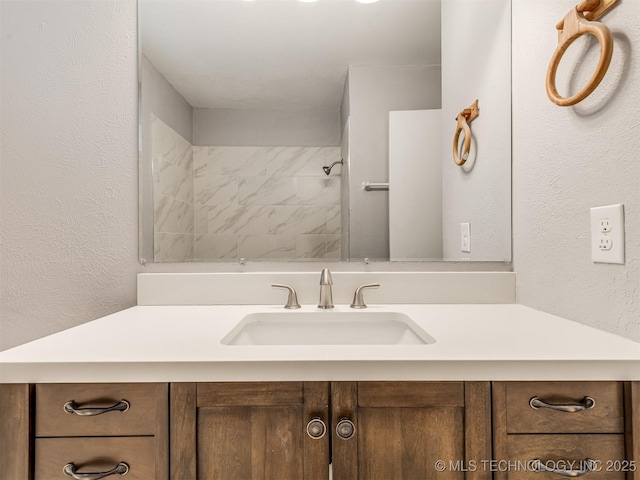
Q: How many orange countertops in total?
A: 0